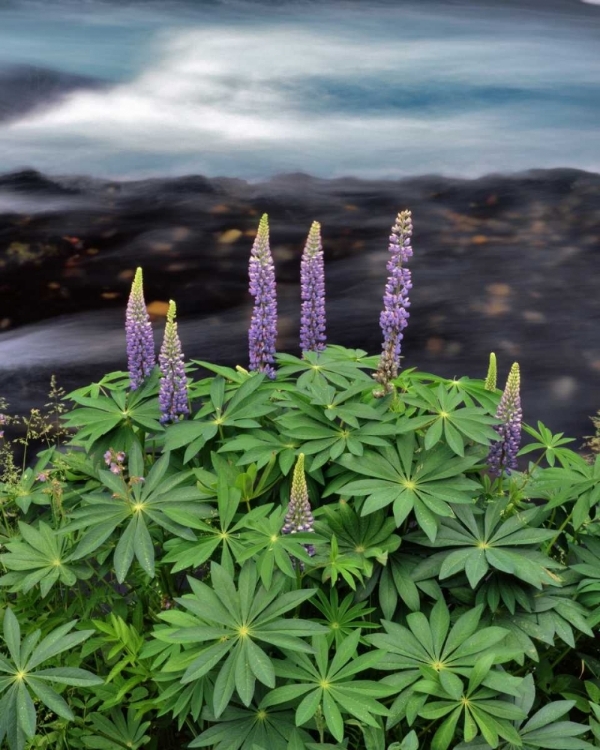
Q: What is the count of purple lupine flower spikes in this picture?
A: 7